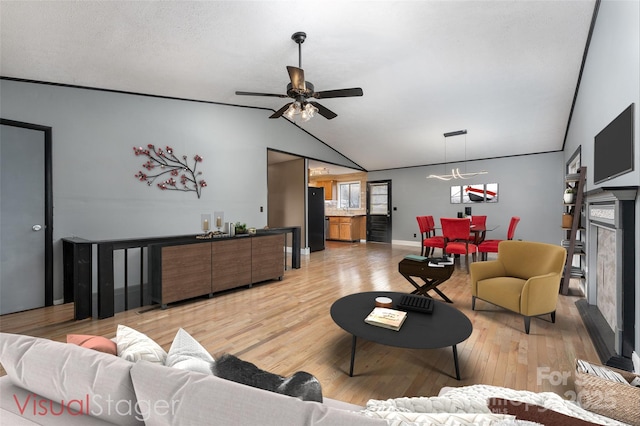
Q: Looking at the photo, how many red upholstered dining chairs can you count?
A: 5